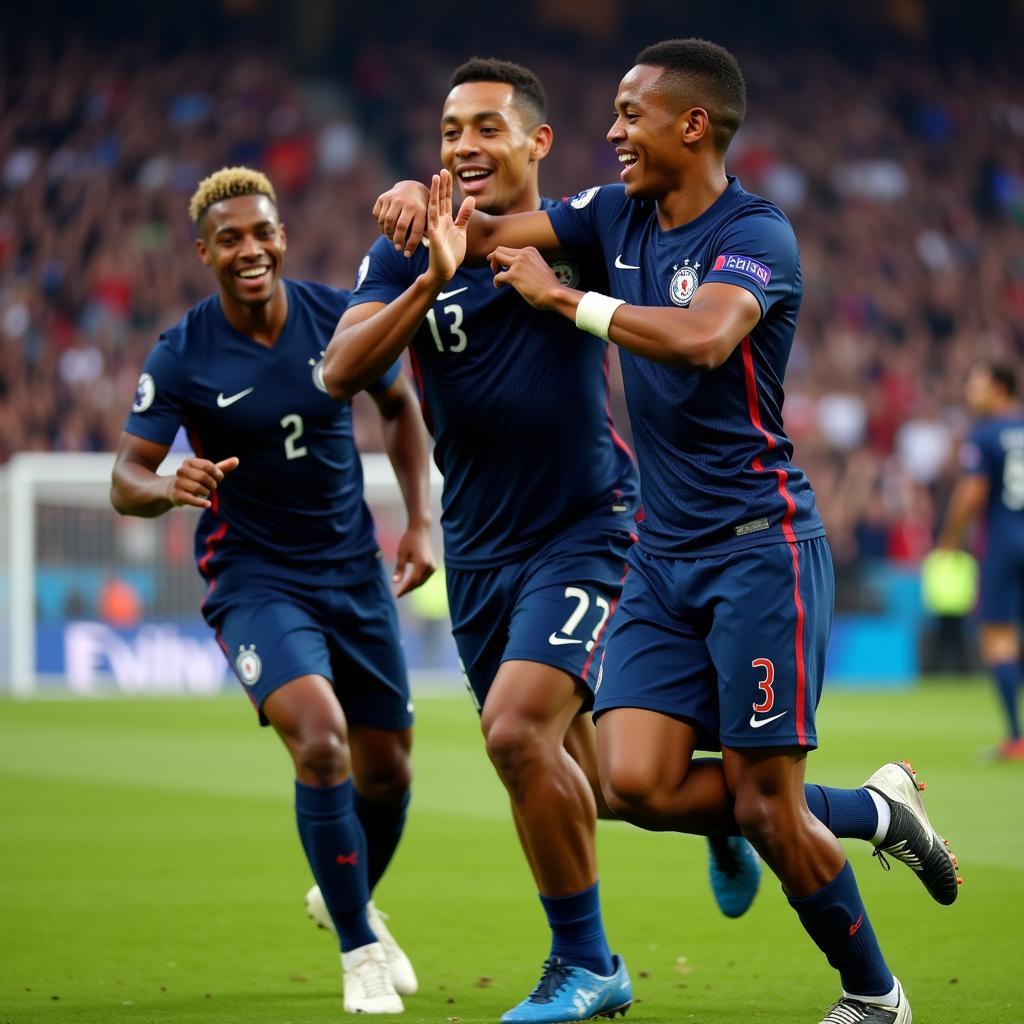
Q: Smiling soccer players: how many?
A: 3